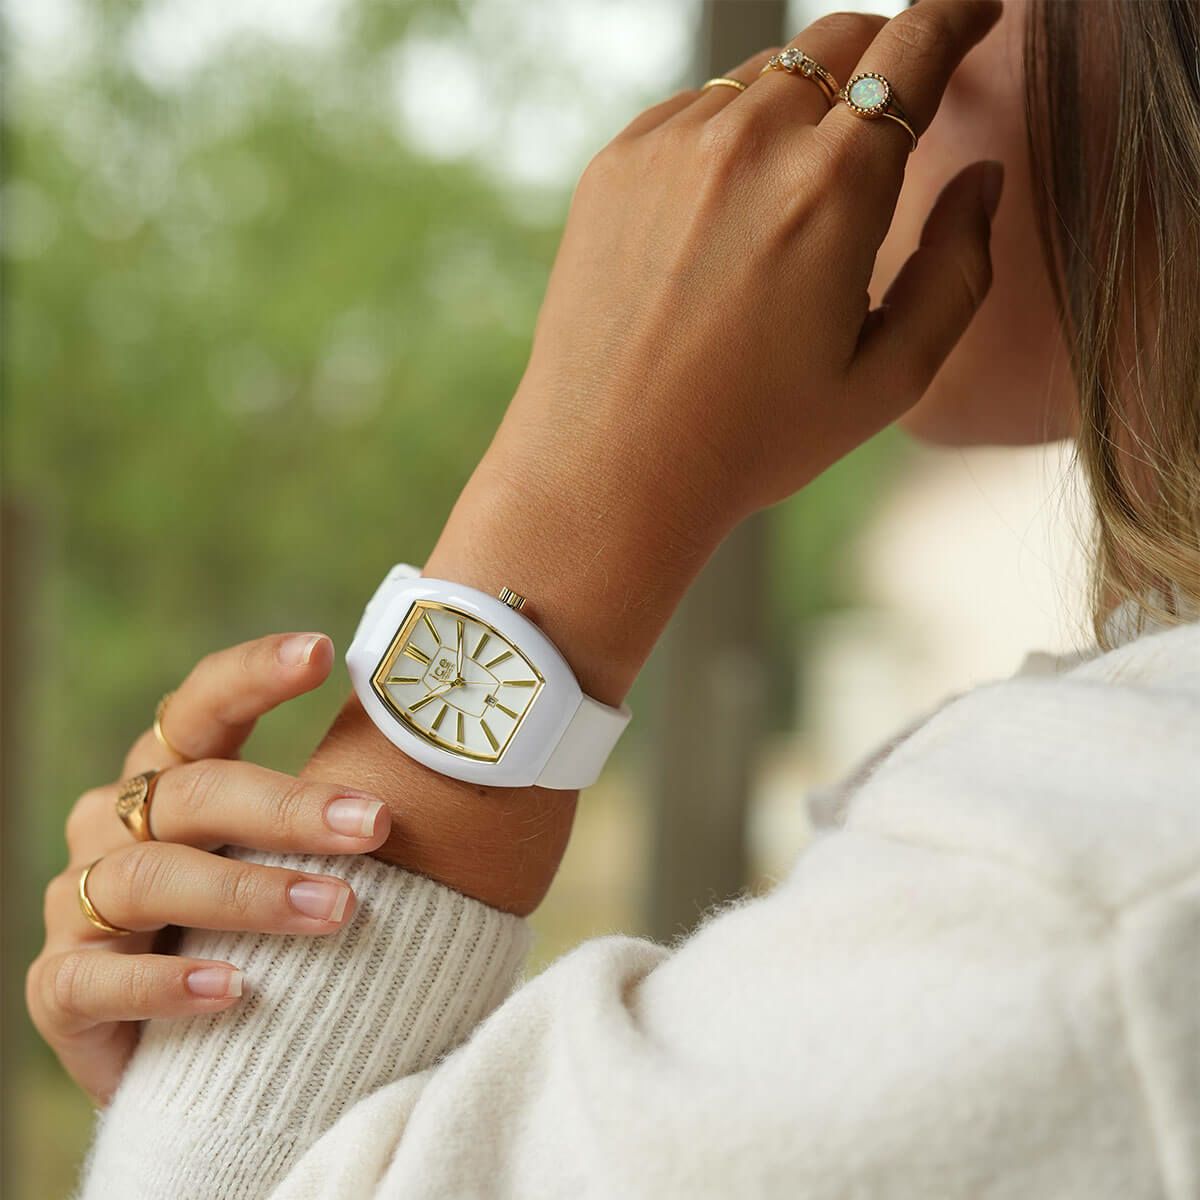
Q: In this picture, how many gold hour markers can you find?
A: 12